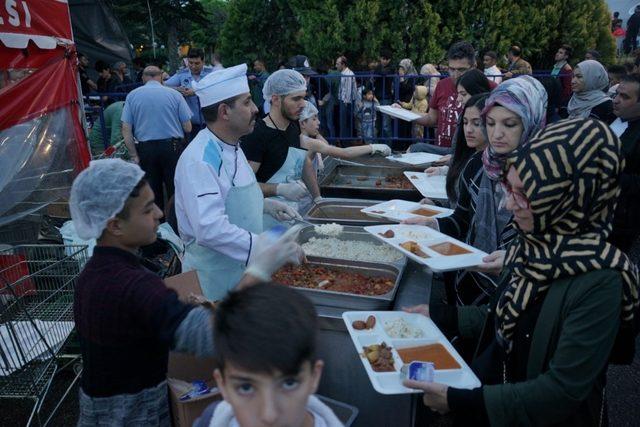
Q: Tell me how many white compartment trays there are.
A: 6